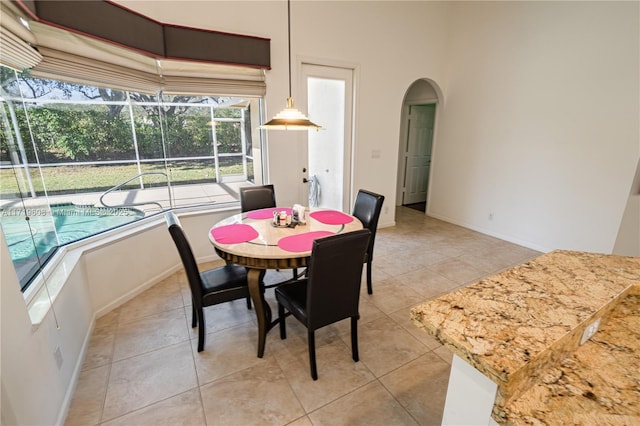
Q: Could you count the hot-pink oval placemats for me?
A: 4